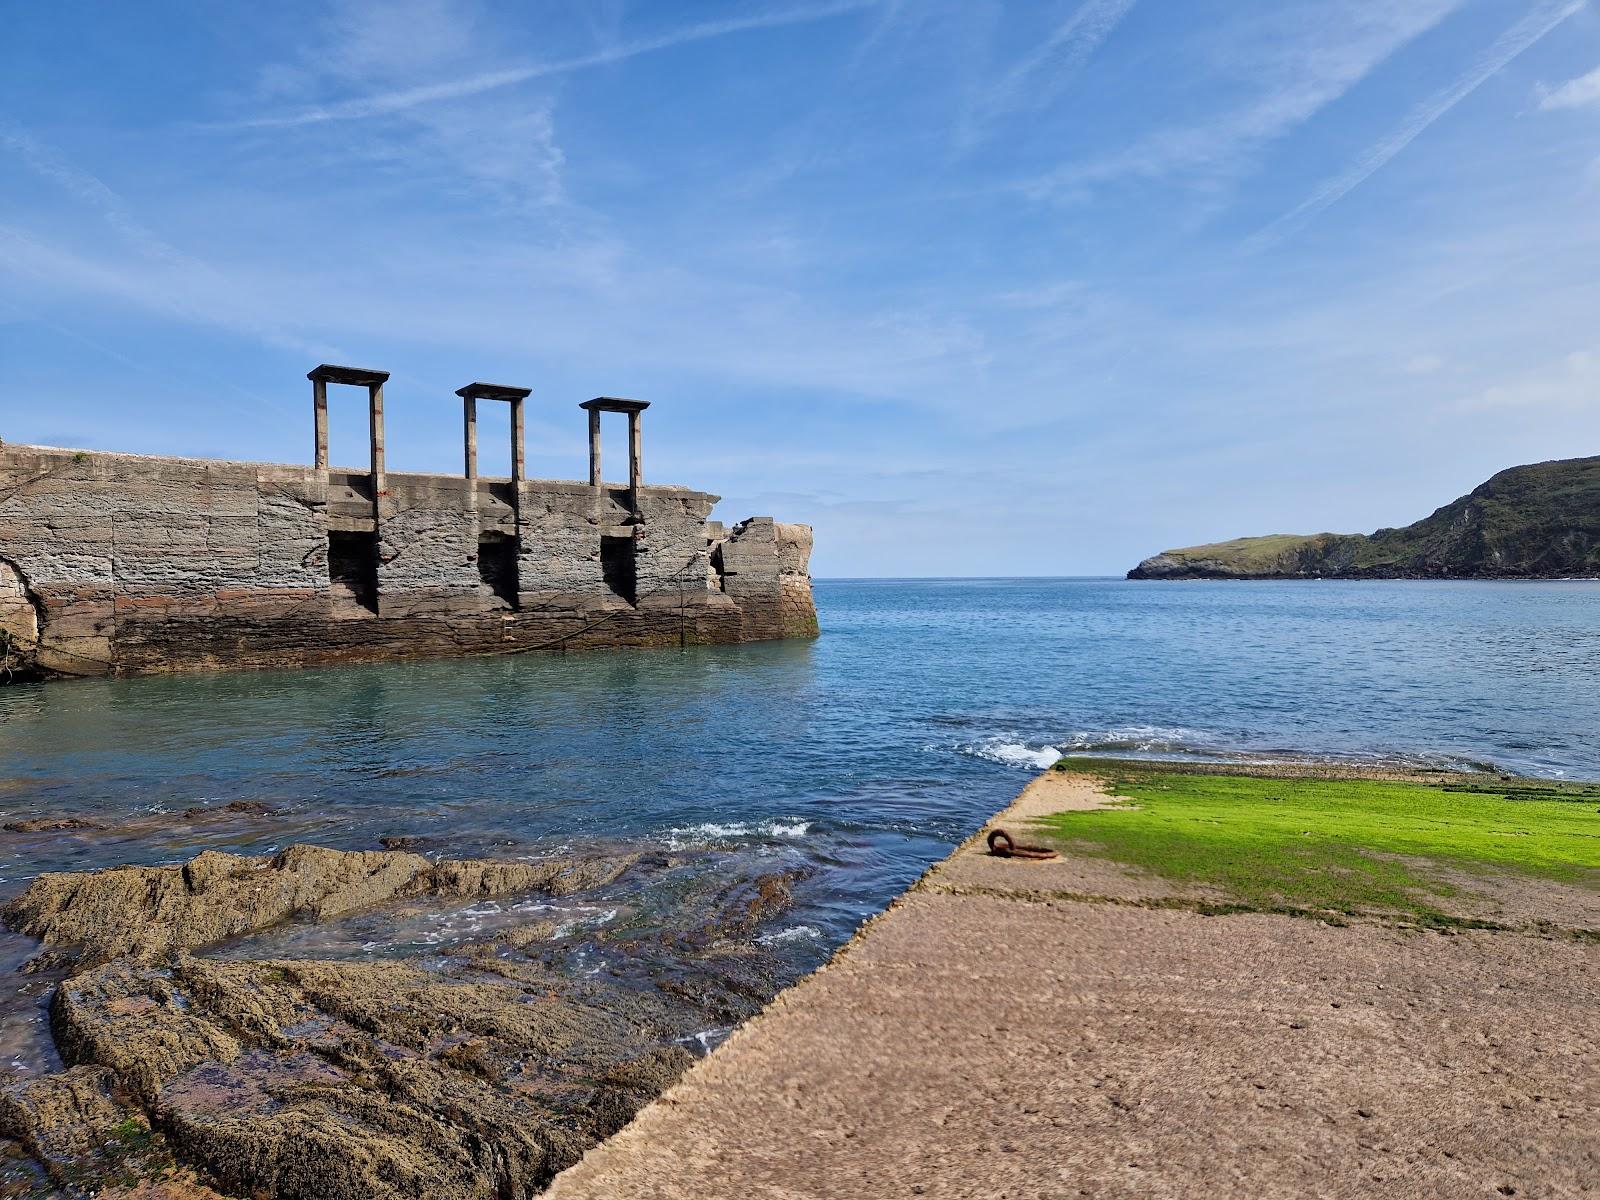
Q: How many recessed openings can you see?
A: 3